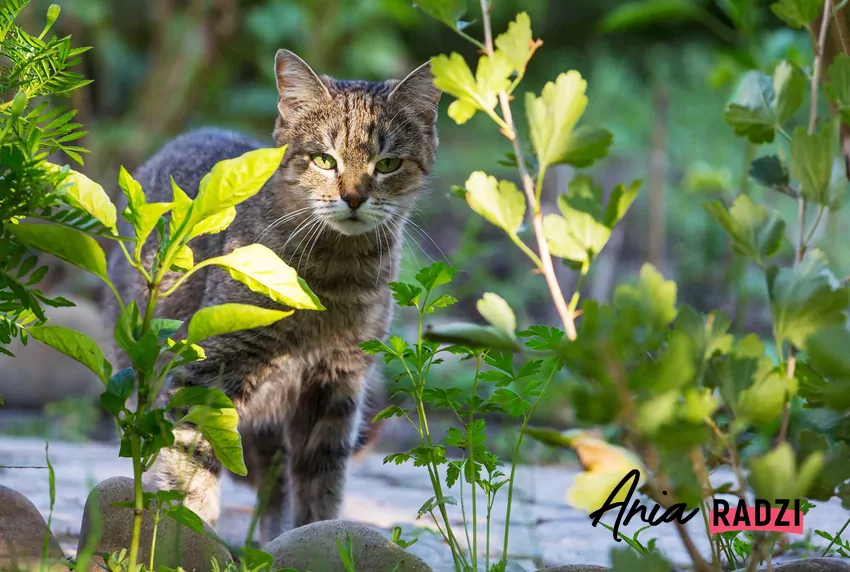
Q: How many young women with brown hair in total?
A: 0